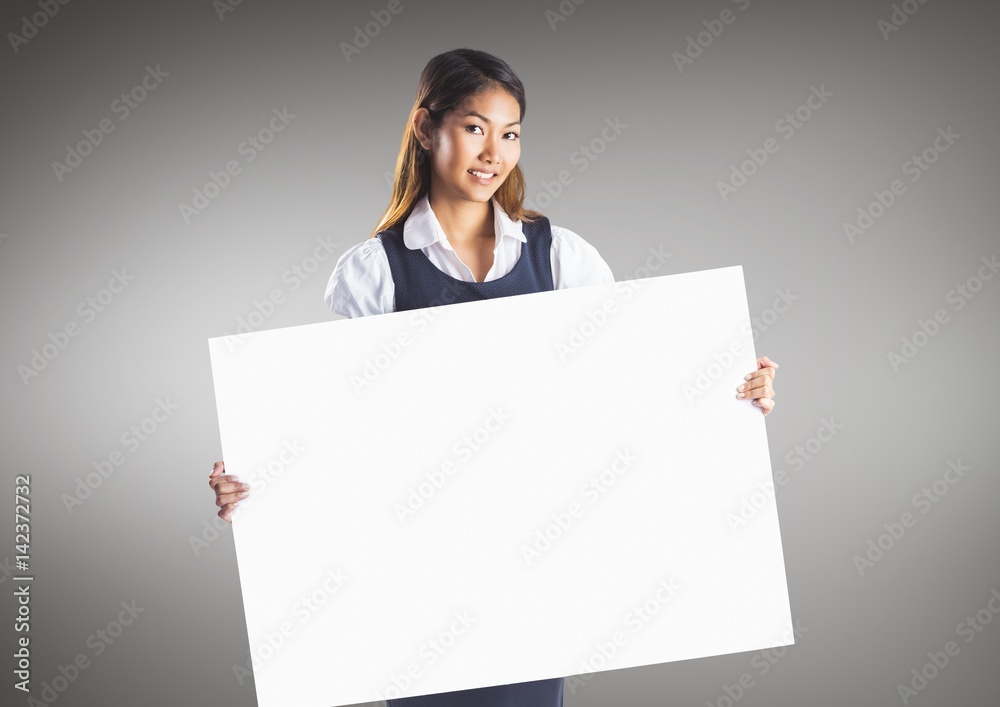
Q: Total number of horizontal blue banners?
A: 0